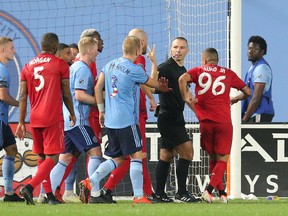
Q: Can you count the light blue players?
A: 3